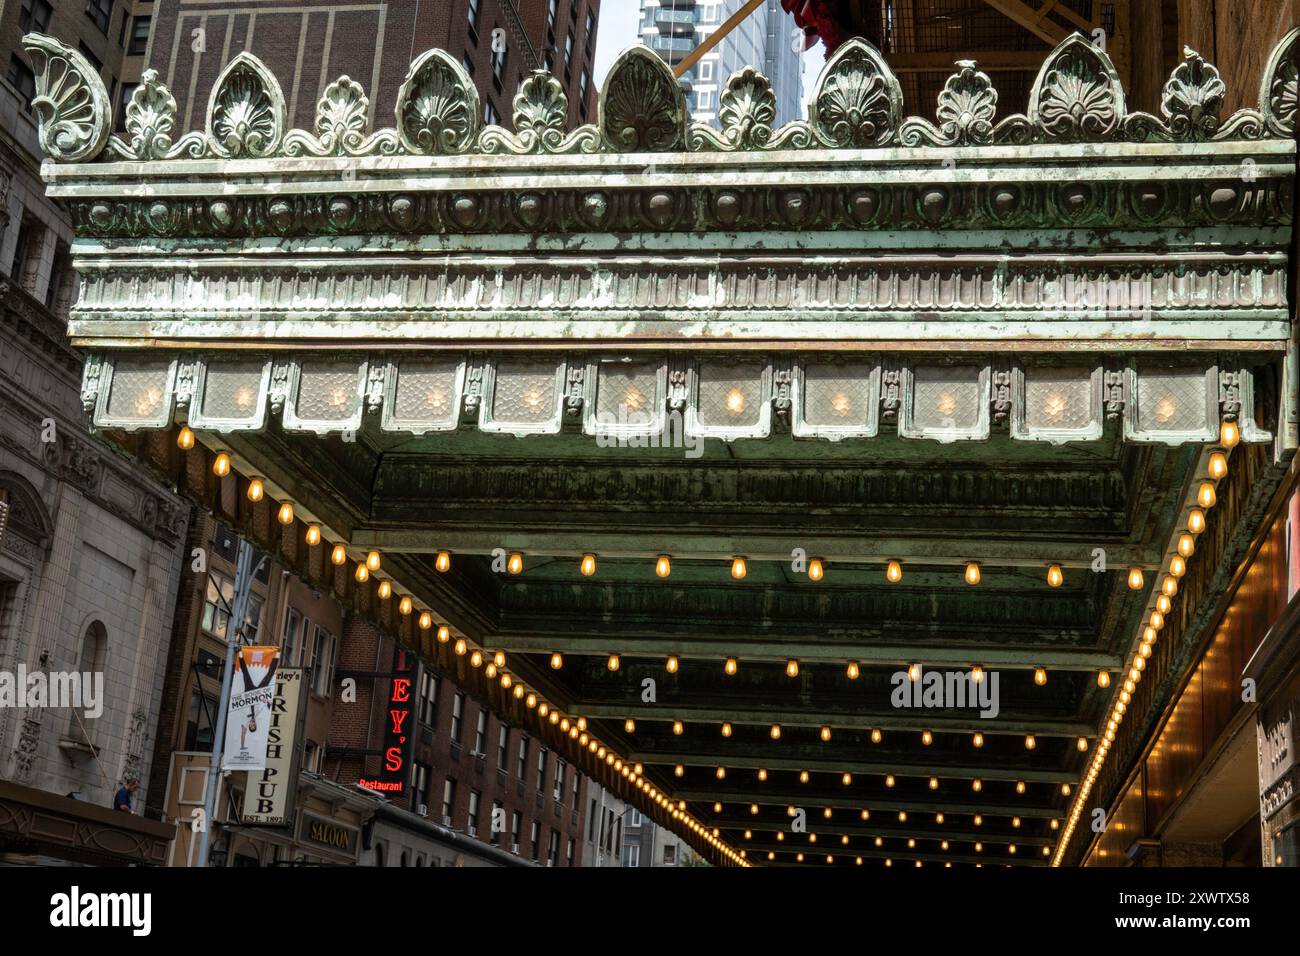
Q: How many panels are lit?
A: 11